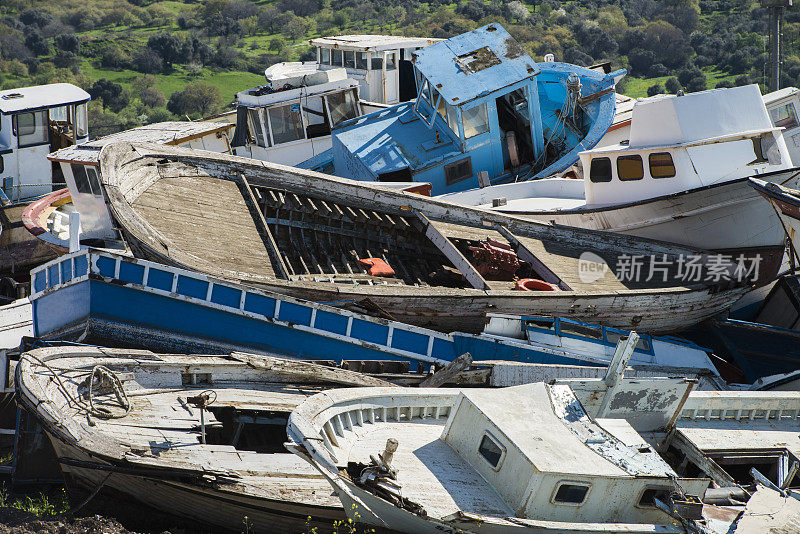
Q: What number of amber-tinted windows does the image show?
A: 2